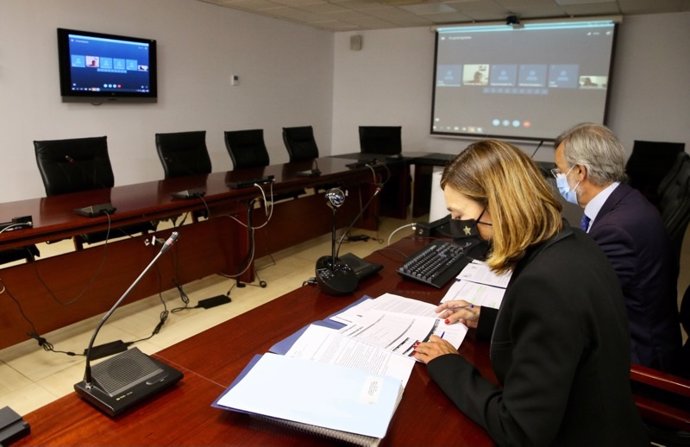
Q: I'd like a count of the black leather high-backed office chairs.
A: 7